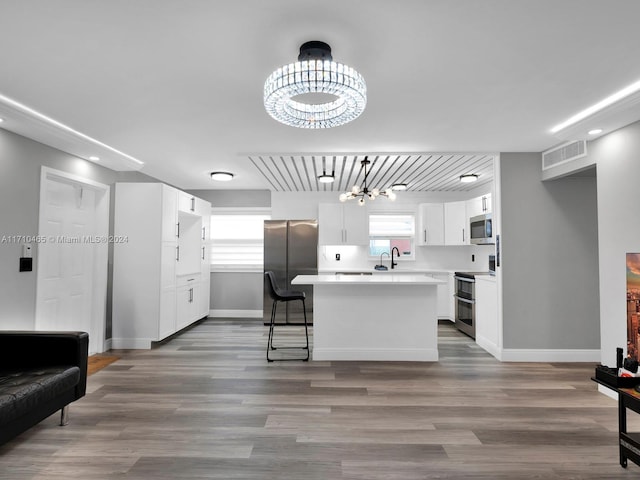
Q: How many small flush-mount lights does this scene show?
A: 4